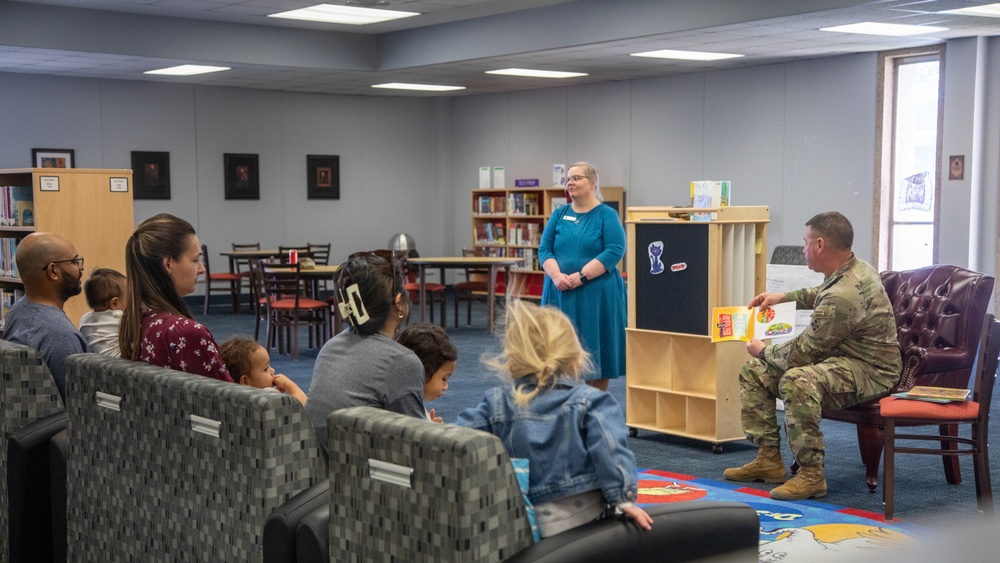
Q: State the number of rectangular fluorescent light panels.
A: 7